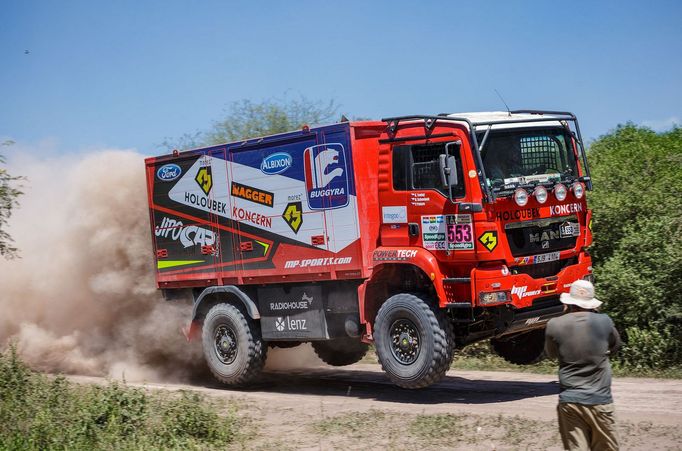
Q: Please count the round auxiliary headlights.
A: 4